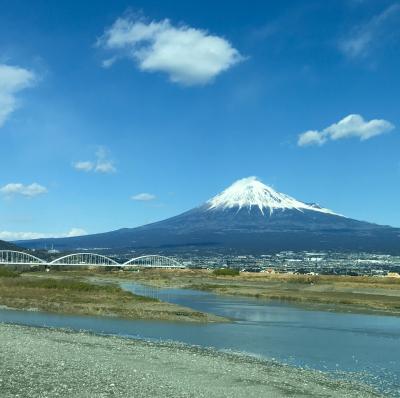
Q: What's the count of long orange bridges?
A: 0